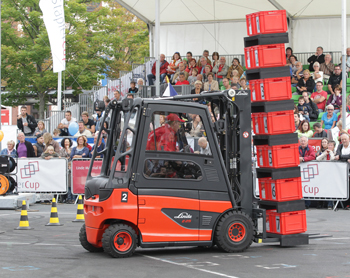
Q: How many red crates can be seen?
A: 7